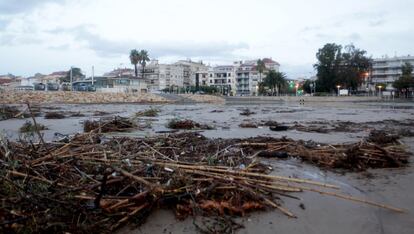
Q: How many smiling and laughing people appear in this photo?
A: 0